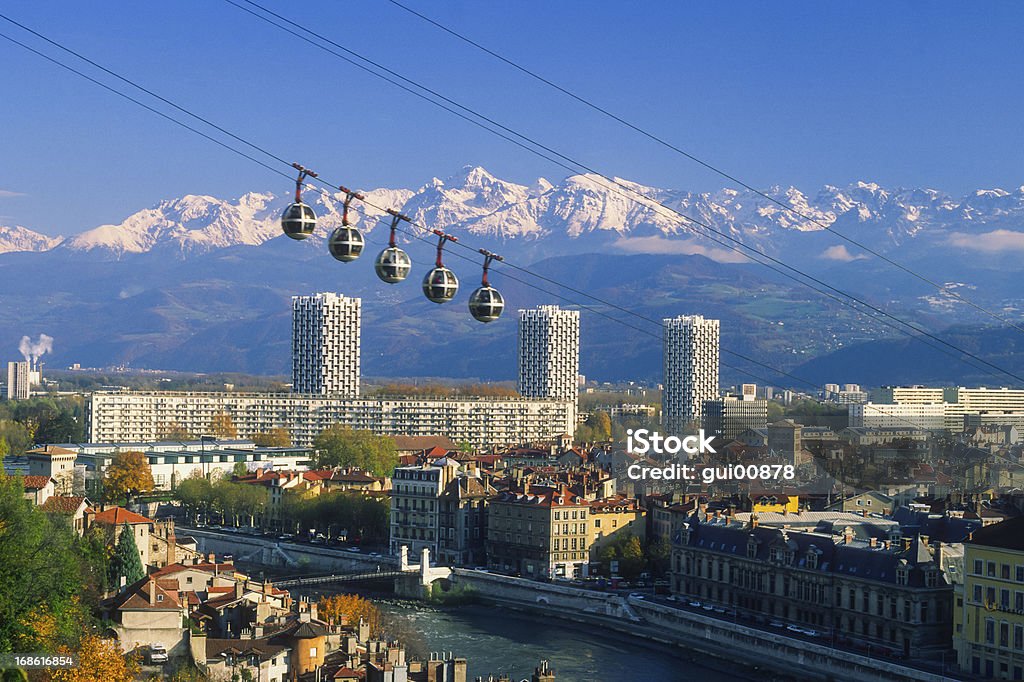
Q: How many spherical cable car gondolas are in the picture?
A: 5